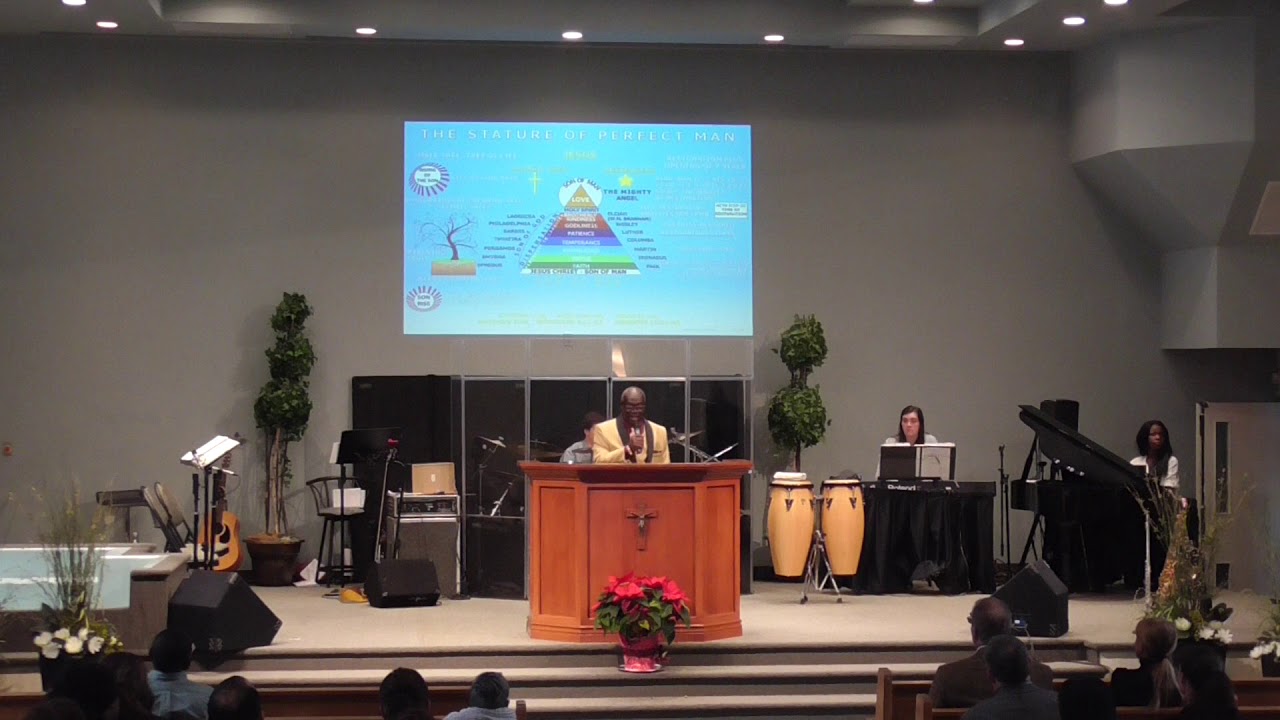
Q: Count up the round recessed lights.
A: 9